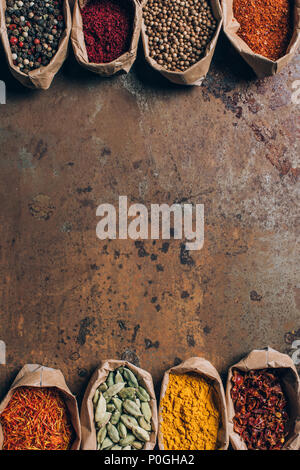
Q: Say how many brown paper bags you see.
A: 8